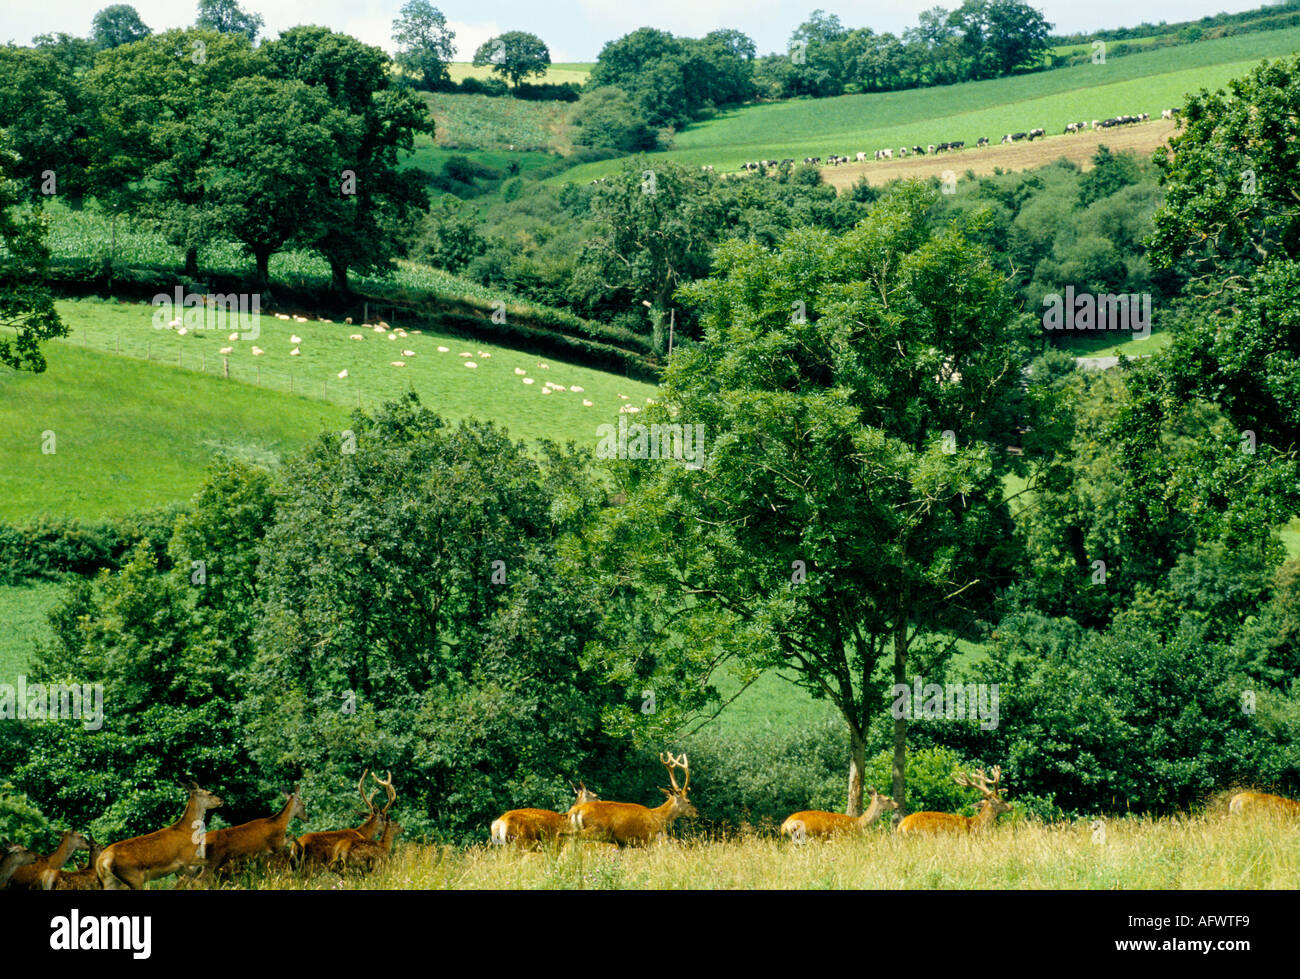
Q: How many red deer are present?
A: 12